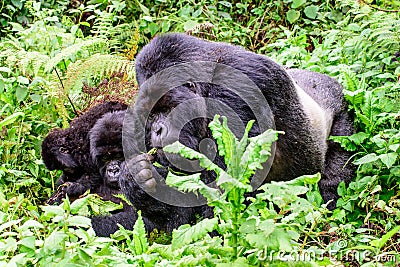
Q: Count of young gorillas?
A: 2